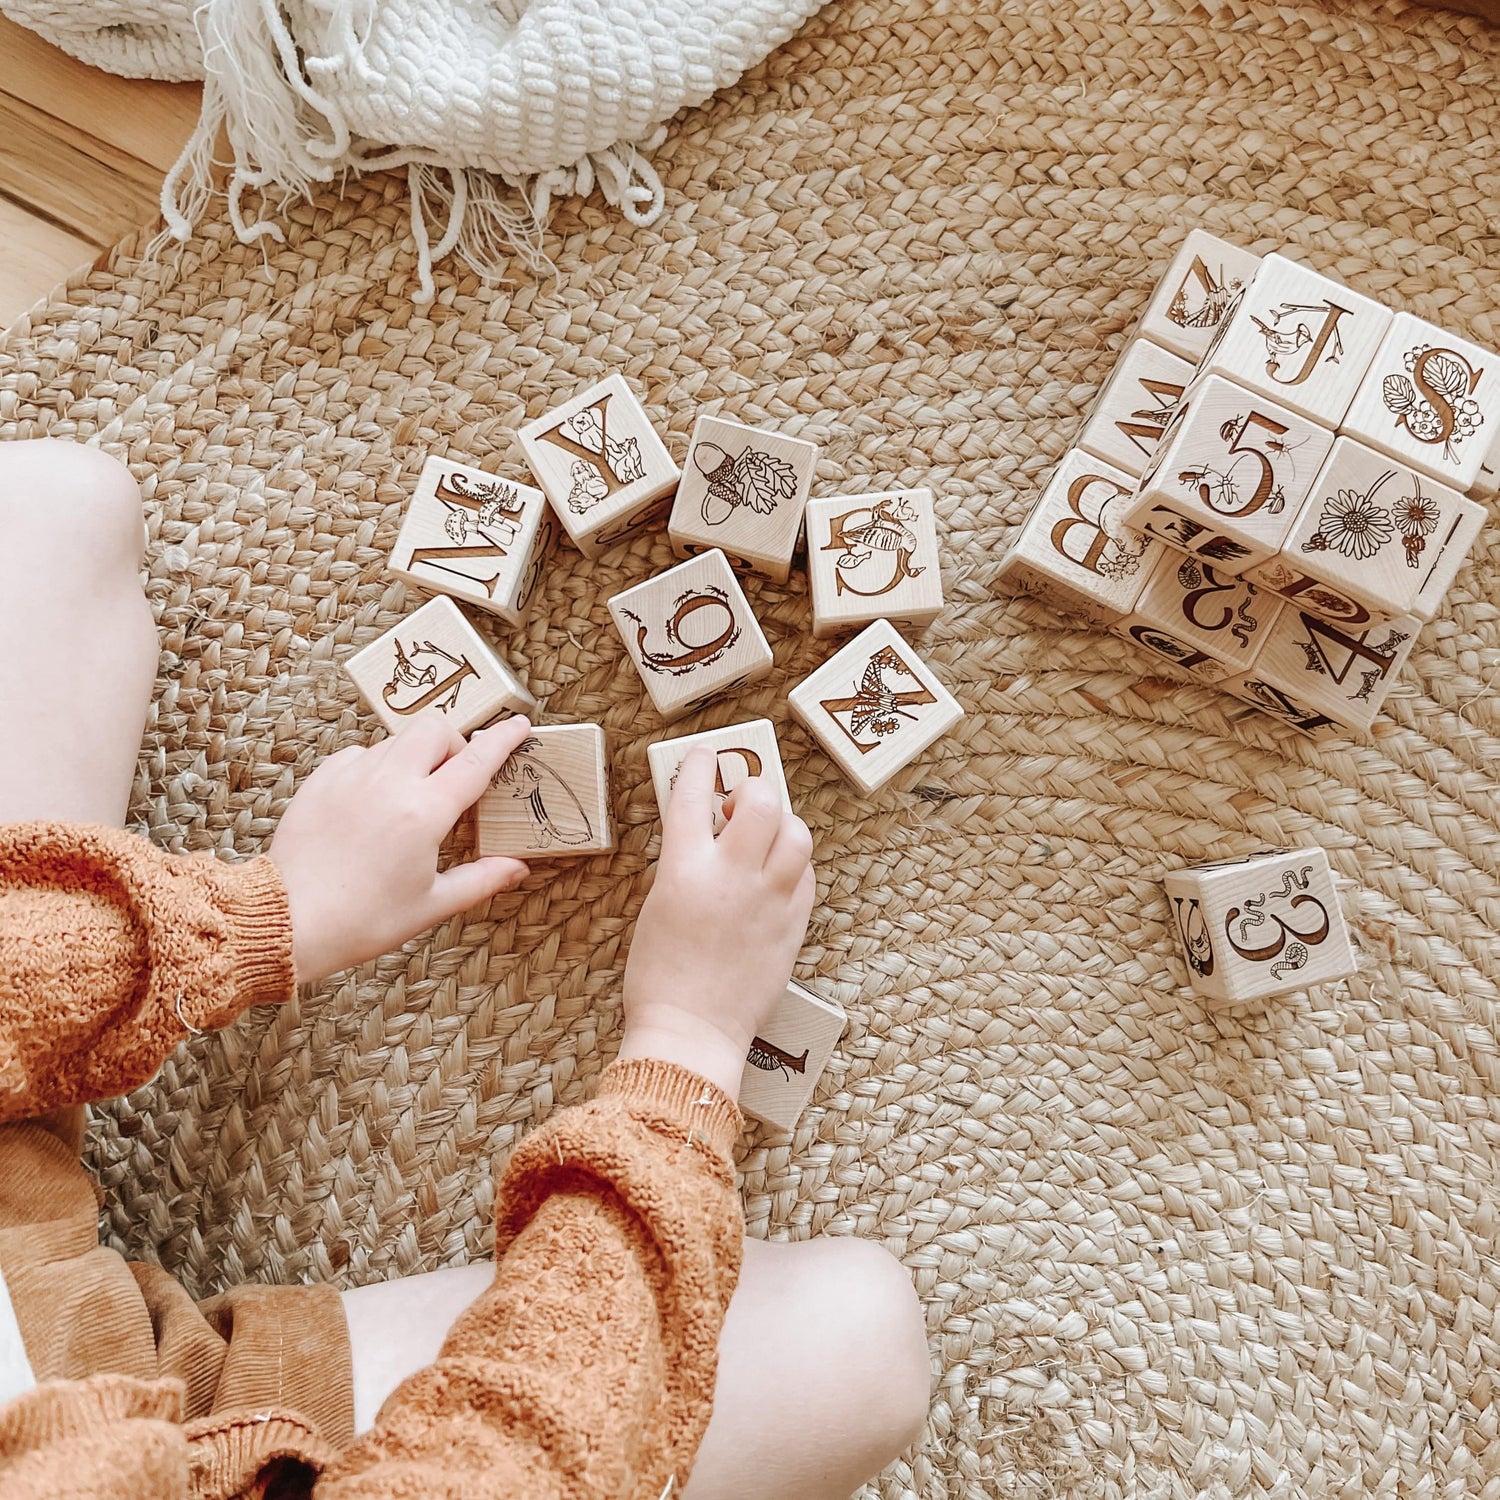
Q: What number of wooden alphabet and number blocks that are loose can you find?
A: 11